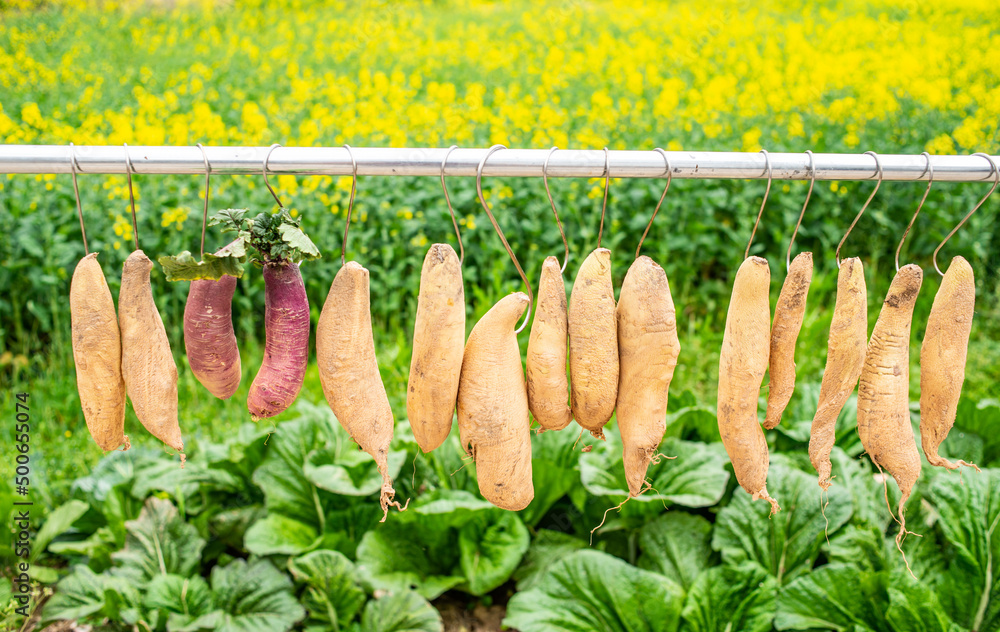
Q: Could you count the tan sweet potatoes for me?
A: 13